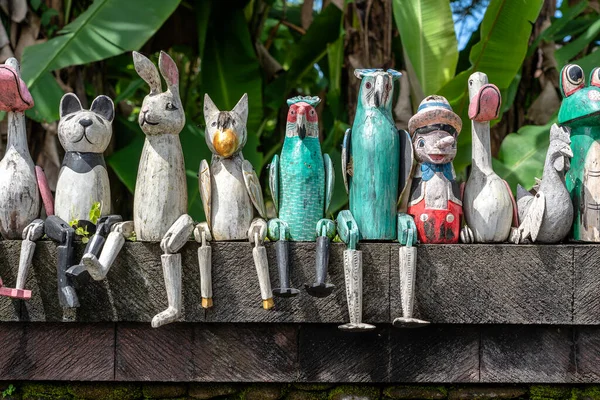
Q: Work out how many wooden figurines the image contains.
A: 10